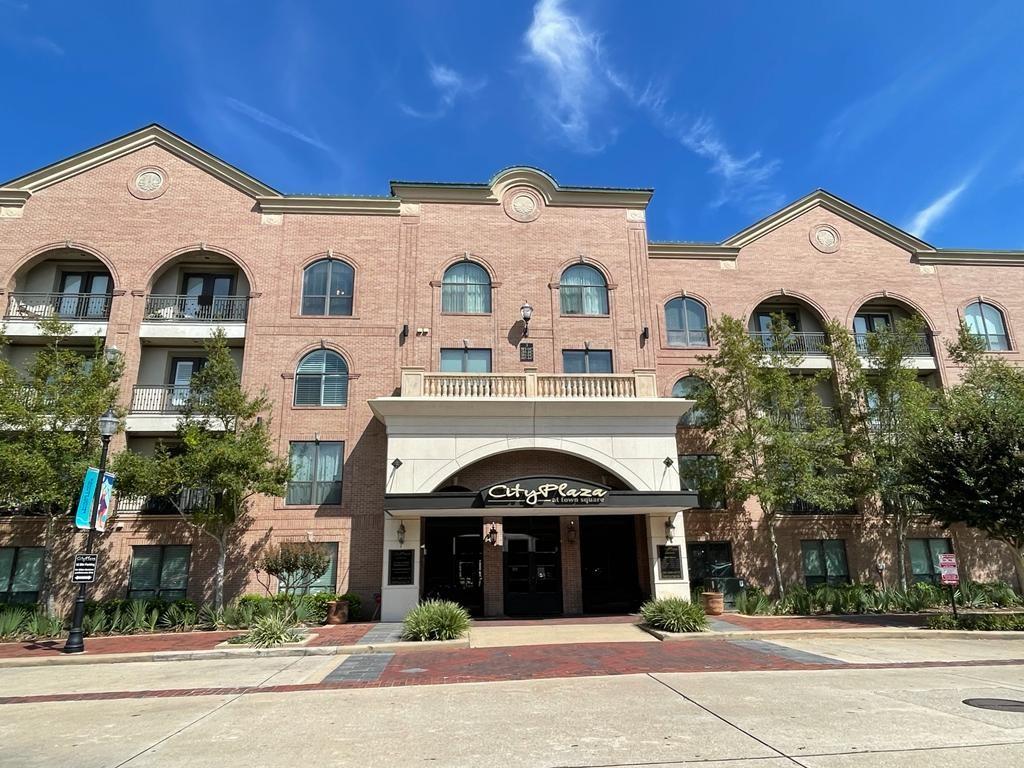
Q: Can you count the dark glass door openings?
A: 3